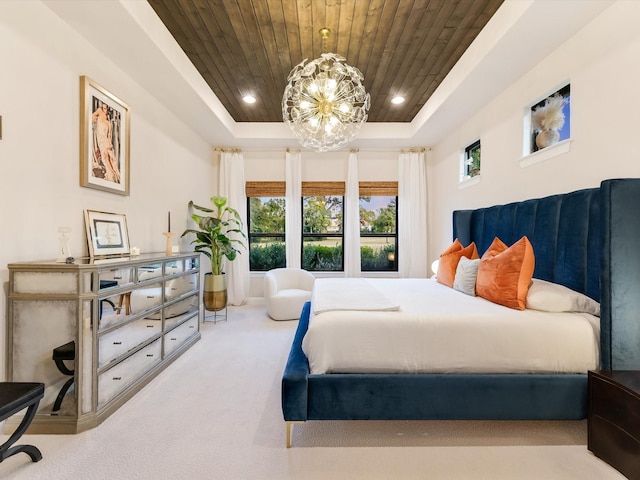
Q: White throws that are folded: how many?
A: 1